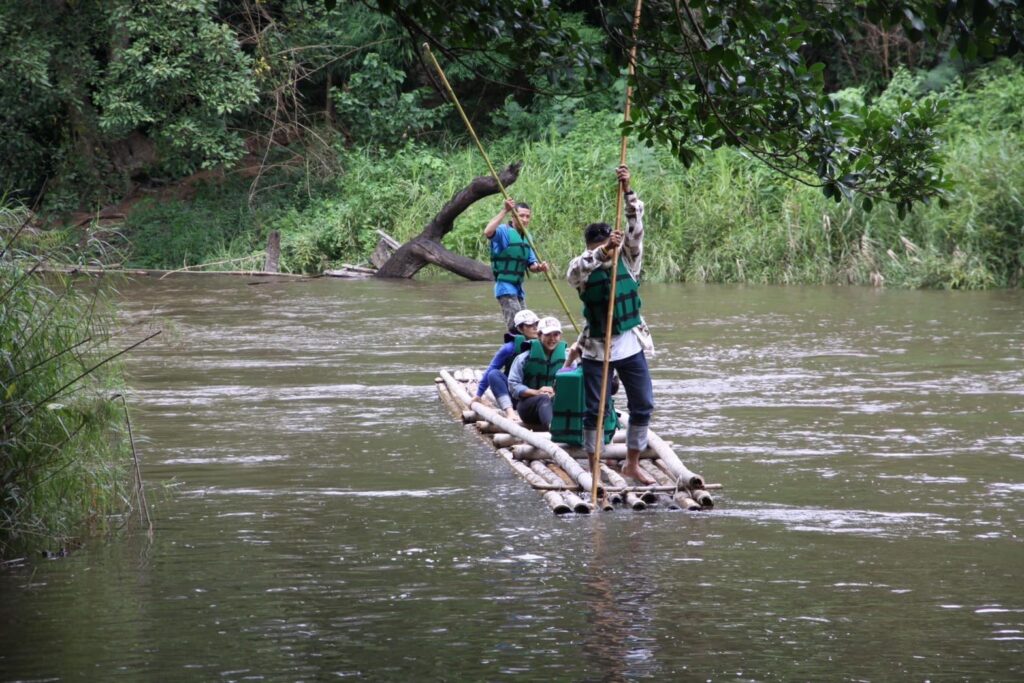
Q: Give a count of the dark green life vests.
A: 5